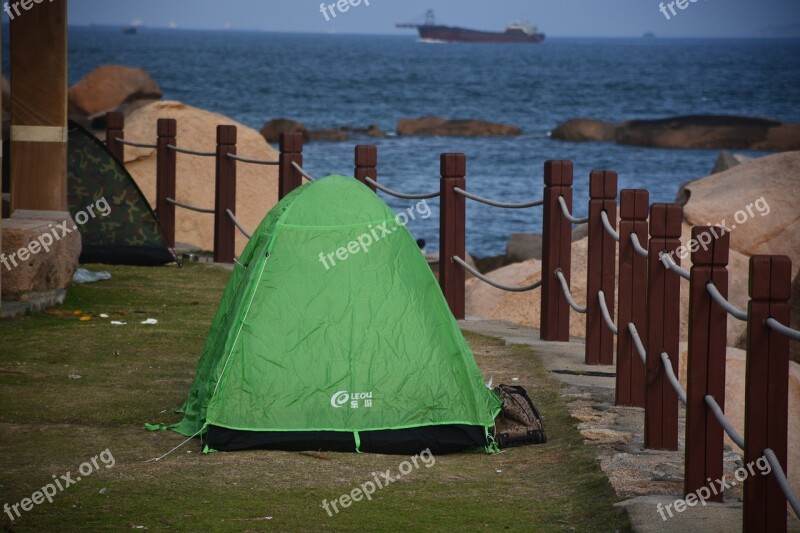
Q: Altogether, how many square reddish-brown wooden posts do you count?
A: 12